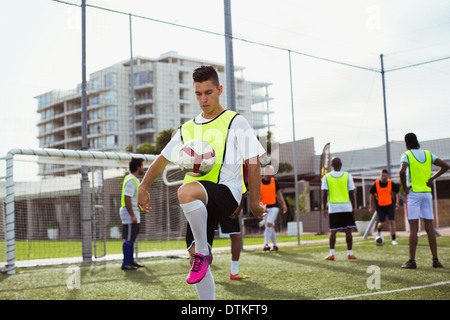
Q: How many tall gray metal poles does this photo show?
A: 5